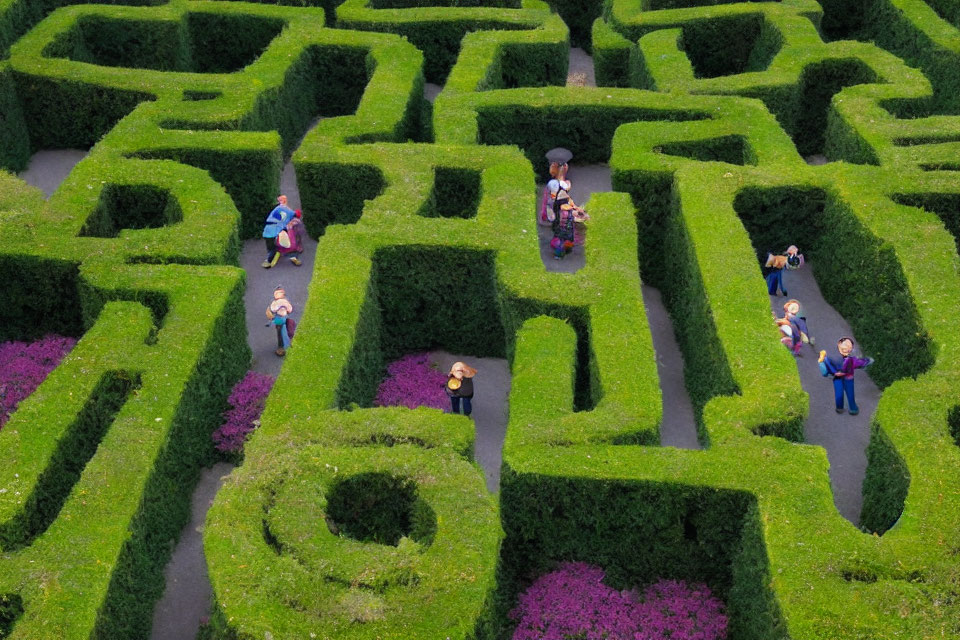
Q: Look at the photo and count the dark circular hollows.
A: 1